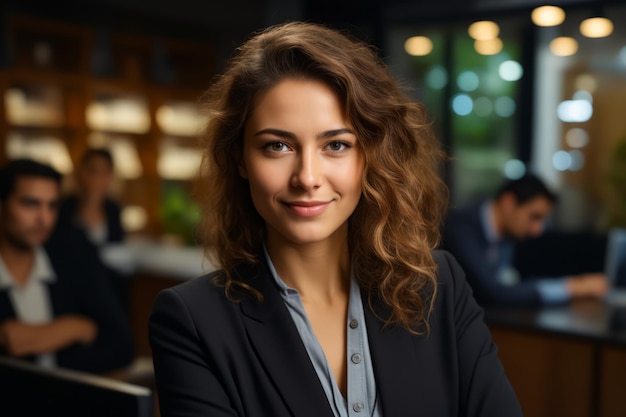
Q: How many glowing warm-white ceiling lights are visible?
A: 6